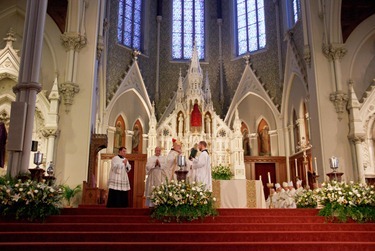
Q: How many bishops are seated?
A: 4